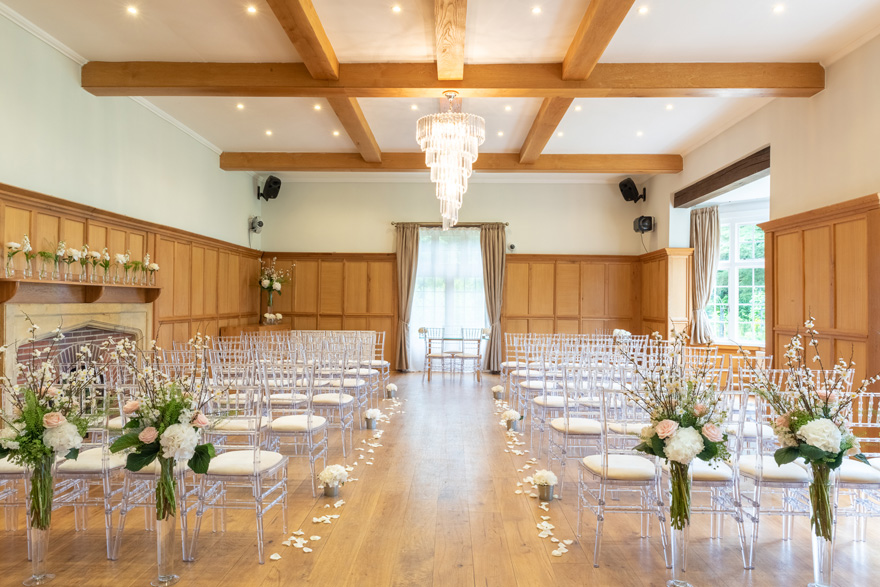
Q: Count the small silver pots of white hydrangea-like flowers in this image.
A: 6